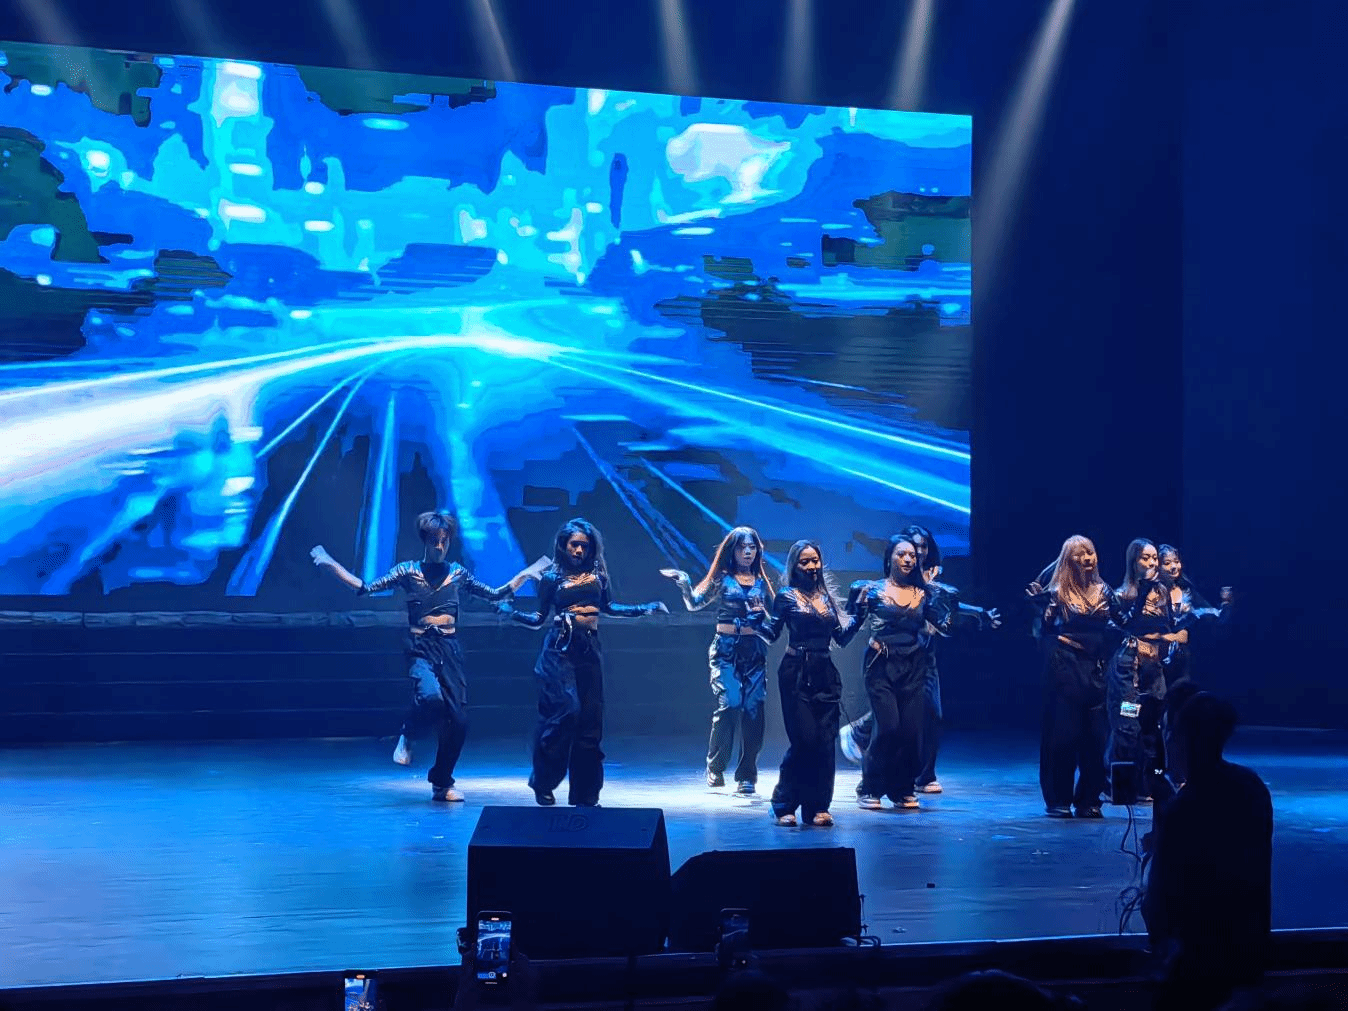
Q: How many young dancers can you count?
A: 9